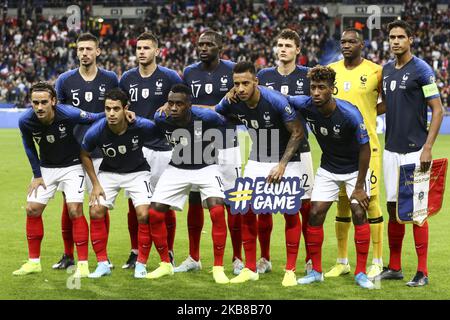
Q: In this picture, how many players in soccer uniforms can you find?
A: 11